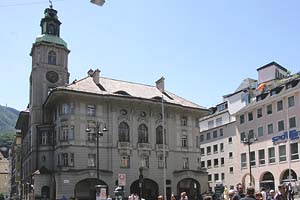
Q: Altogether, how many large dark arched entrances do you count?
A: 3